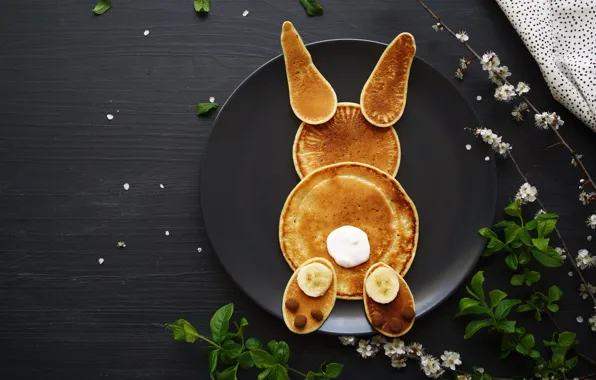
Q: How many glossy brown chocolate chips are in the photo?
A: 6